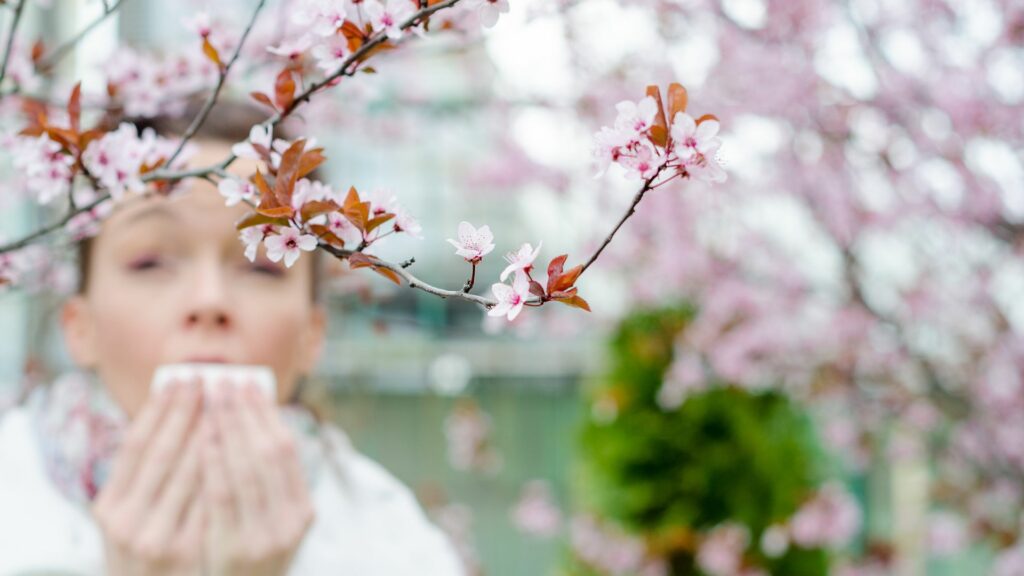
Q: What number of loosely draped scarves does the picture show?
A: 1